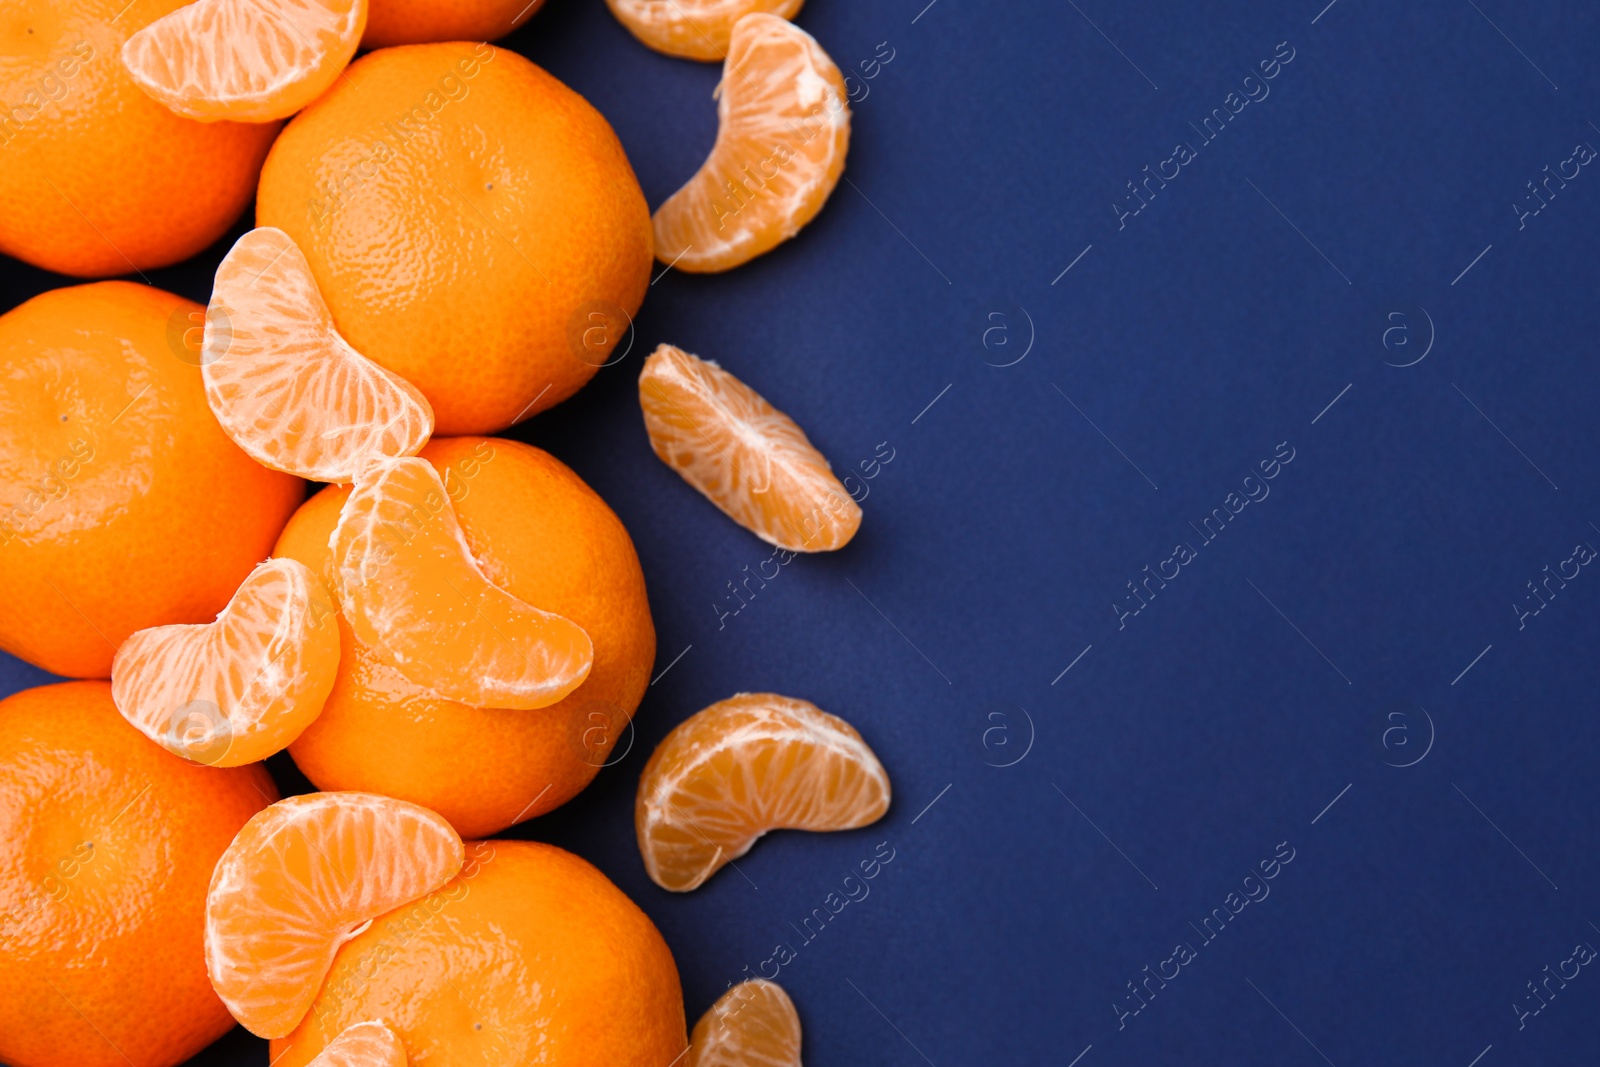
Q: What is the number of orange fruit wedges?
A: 11